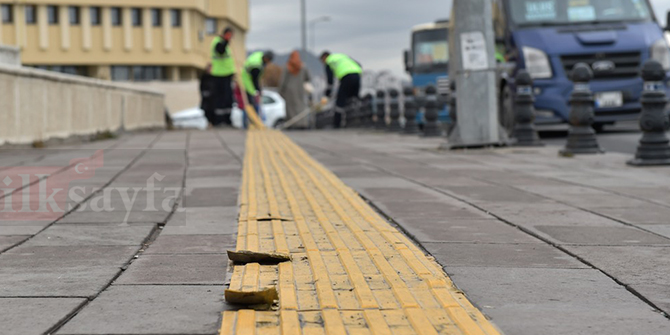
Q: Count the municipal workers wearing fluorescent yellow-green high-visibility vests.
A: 3